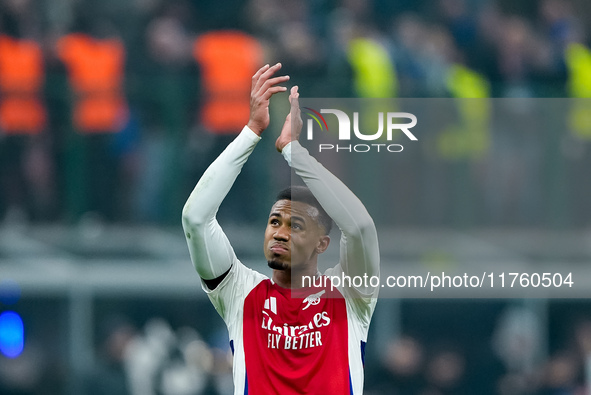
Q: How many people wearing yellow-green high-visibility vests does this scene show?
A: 3